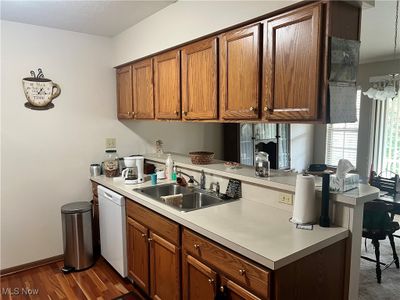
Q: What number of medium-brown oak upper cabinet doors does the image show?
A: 6